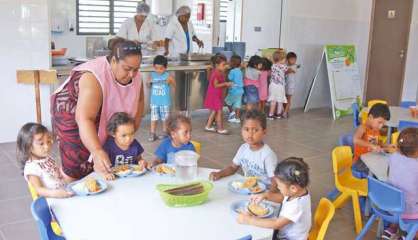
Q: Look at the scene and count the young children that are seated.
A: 7